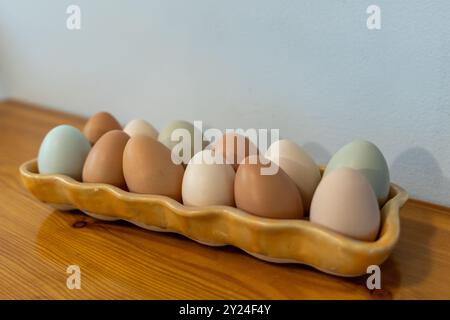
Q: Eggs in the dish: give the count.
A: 12